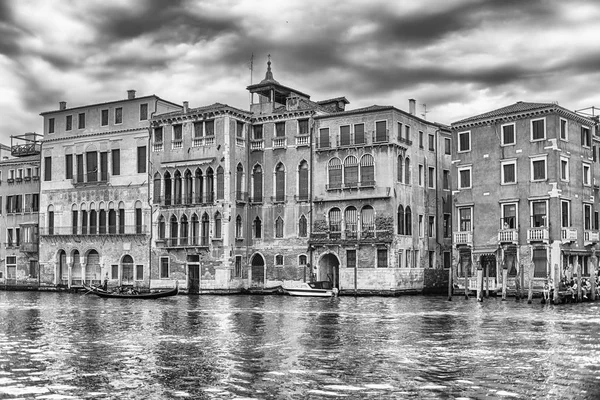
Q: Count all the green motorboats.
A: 0